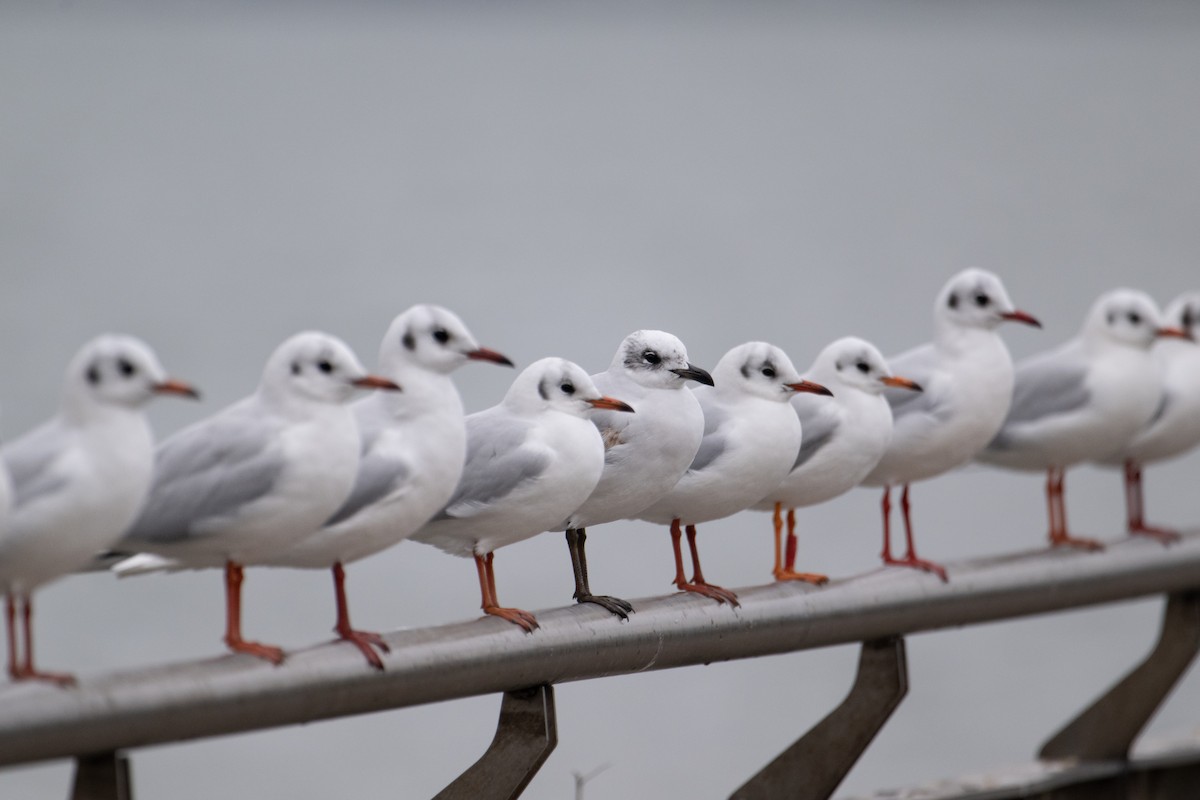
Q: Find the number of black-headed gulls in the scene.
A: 9